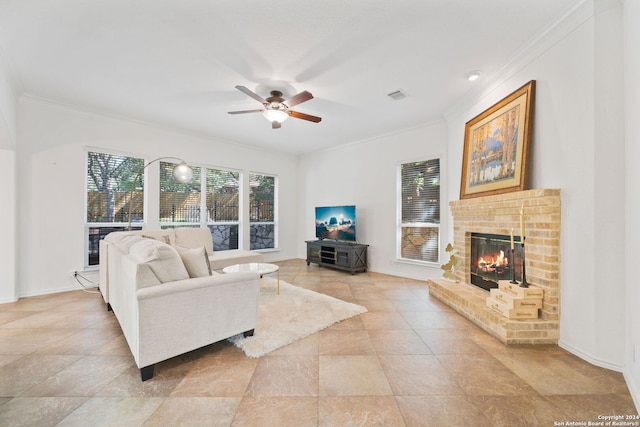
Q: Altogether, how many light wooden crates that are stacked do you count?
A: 3